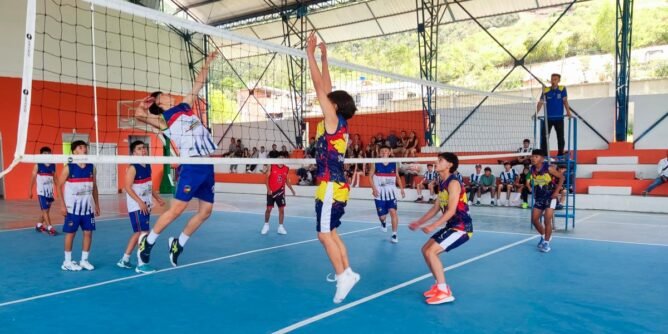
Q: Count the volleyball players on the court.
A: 9